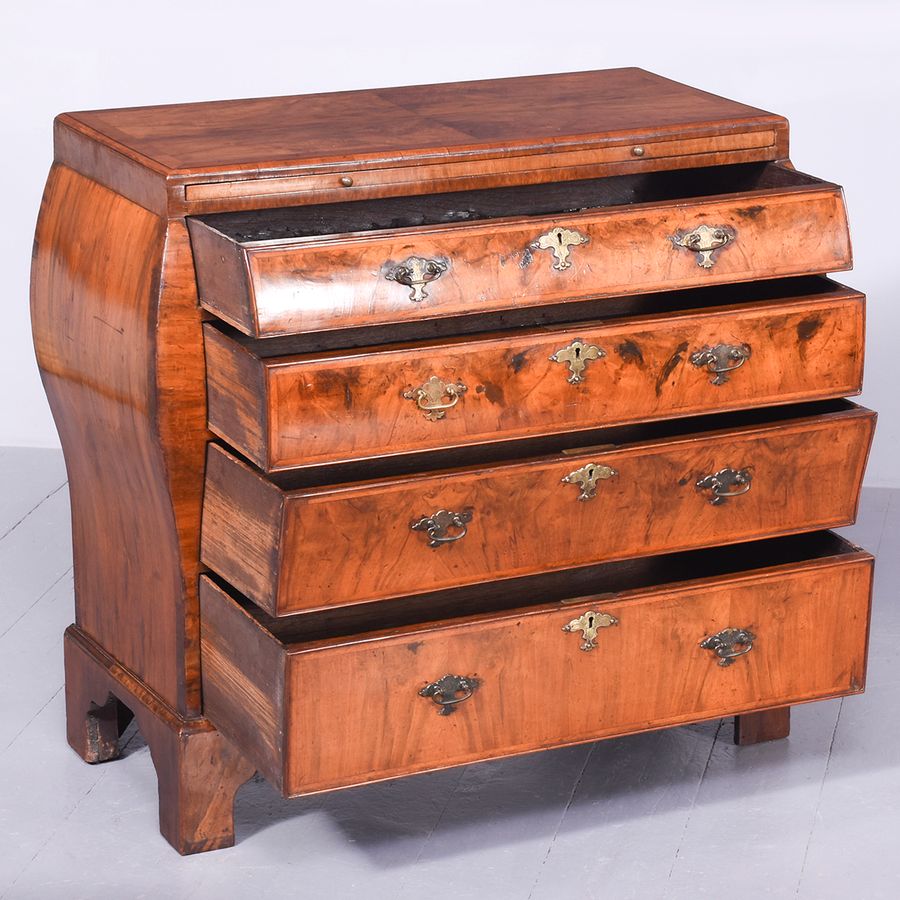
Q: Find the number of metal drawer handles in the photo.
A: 8